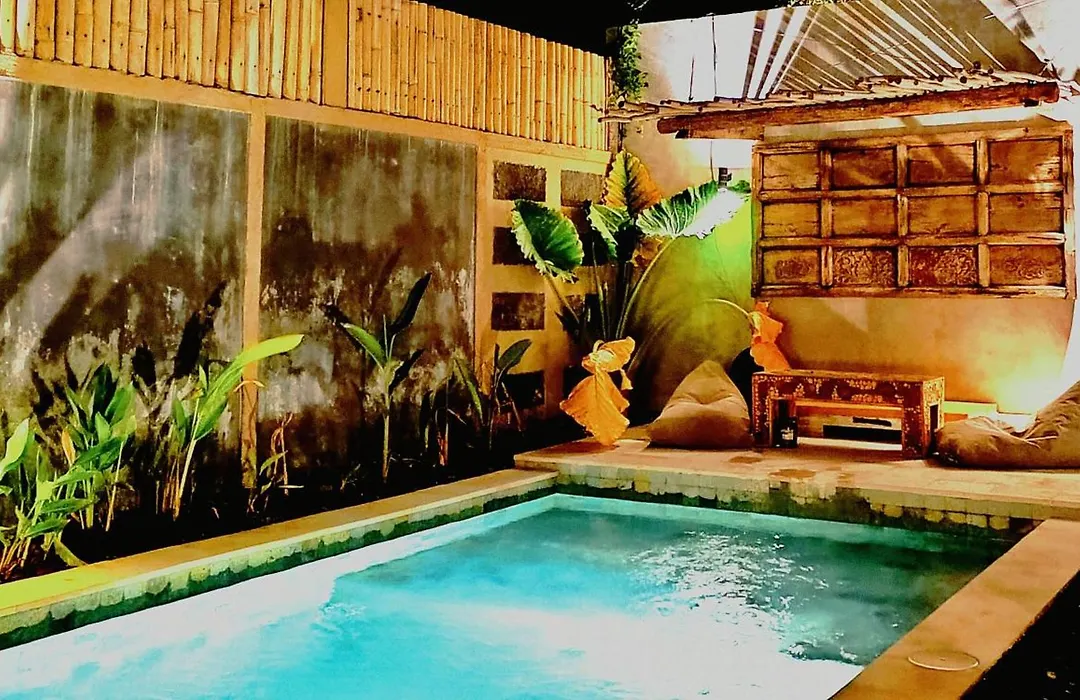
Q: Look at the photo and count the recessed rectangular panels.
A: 12